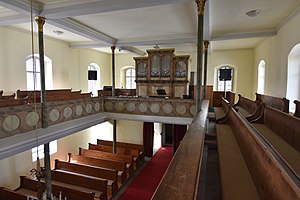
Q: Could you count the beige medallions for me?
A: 15